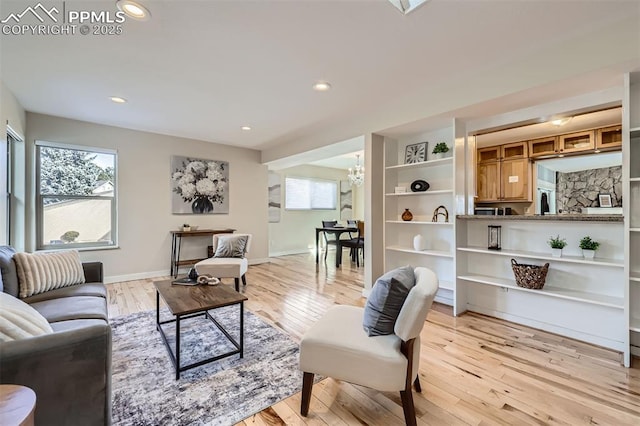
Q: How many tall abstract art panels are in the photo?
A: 2